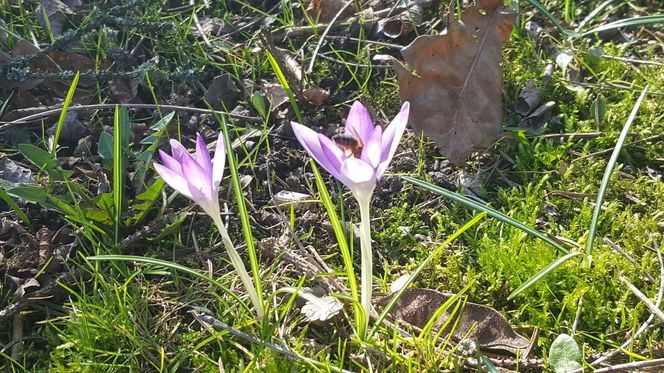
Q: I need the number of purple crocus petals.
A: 12